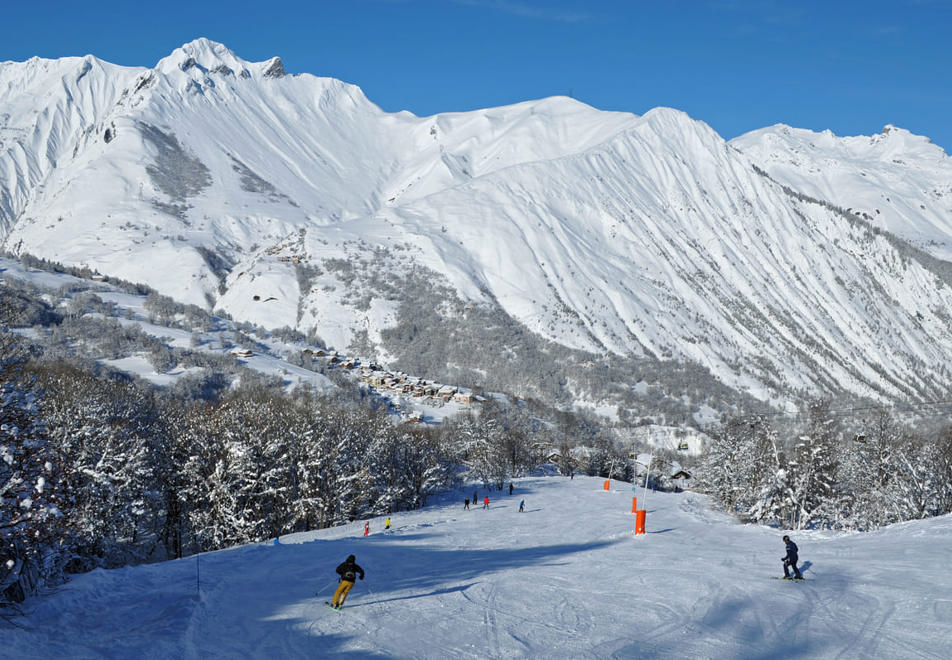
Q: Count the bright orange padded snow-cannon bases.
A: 3